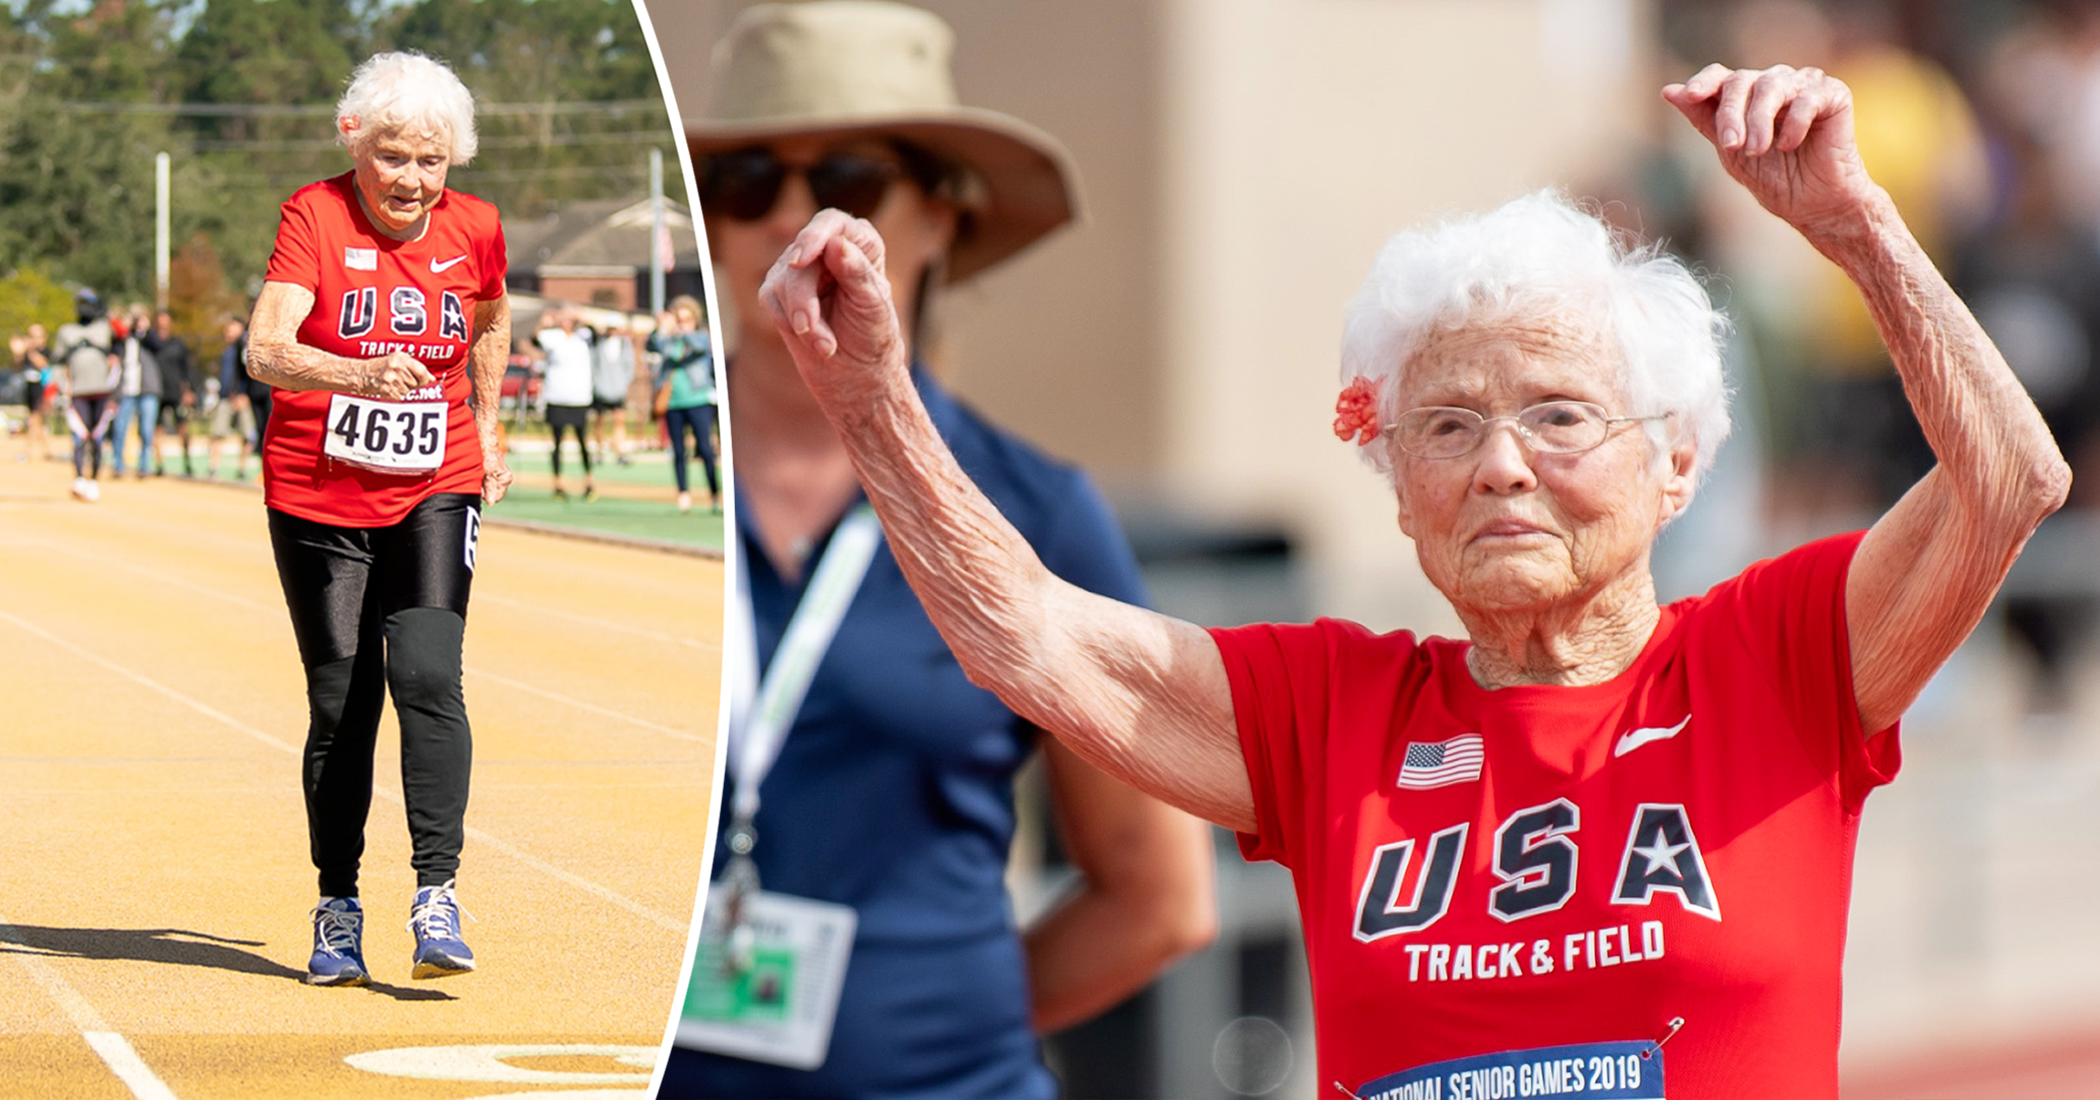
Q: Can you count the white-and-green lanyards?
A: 1